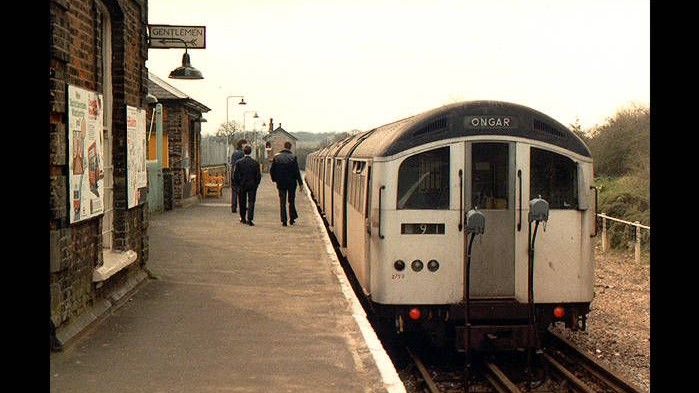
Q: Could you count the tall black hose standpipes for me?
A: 2